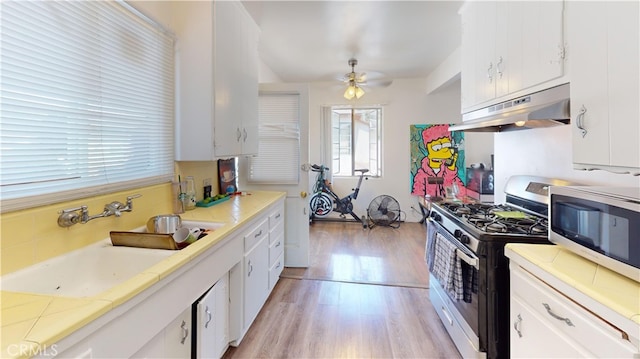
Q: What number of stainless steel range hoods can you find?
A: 1